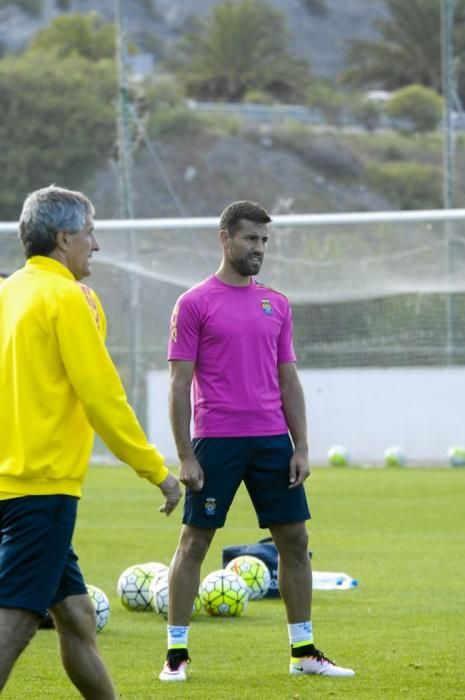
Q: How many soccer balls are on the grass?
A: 9